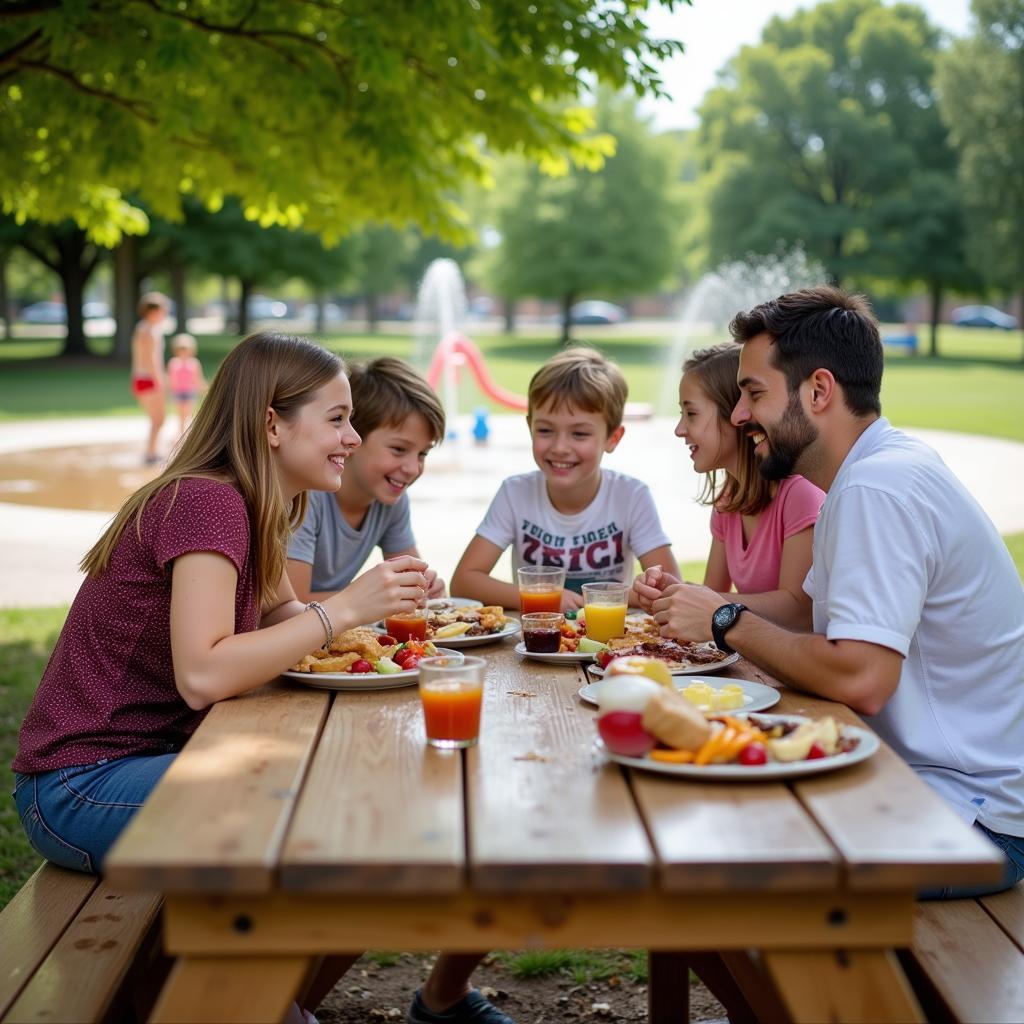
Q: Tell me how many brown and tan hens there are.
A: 0